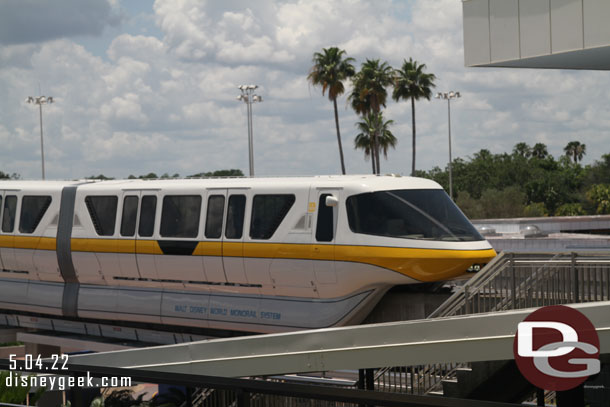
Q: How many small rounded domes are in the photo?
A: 2